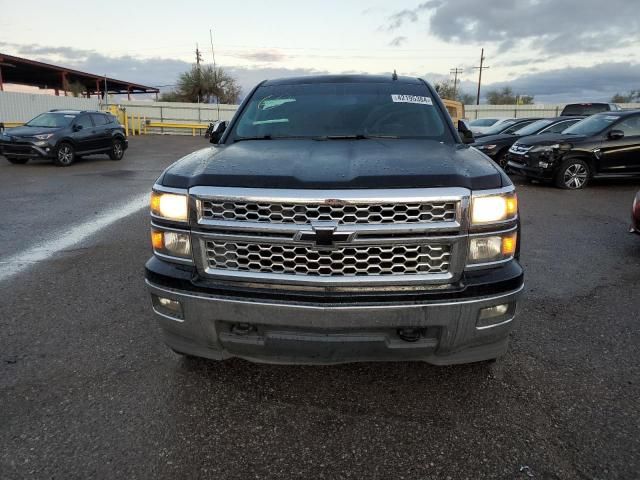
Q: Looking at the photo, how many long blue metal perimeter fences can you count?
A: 0